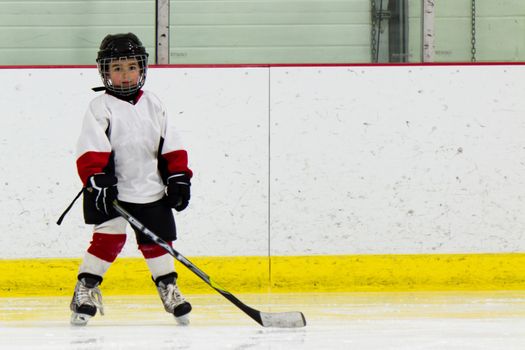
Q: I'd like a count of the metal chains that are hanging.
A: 2